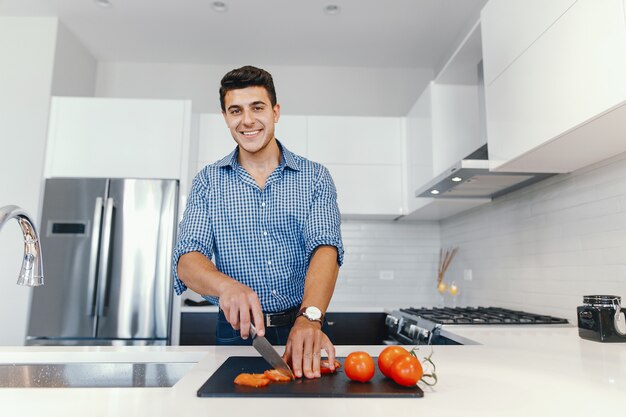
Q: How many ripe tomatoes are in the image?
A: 3